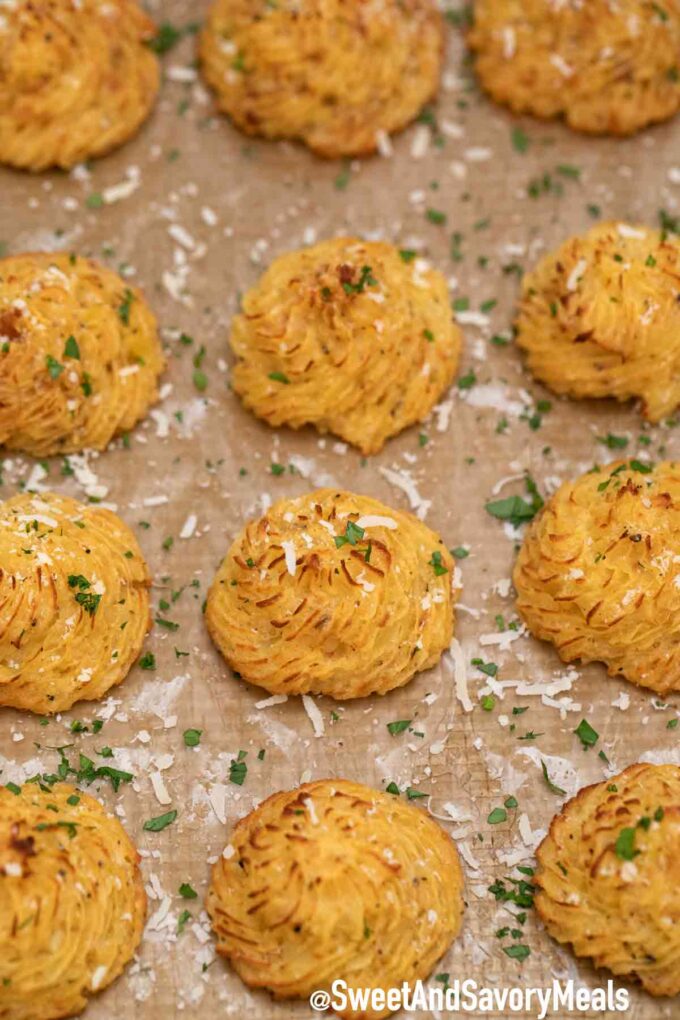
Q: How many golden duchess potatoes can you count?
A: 12